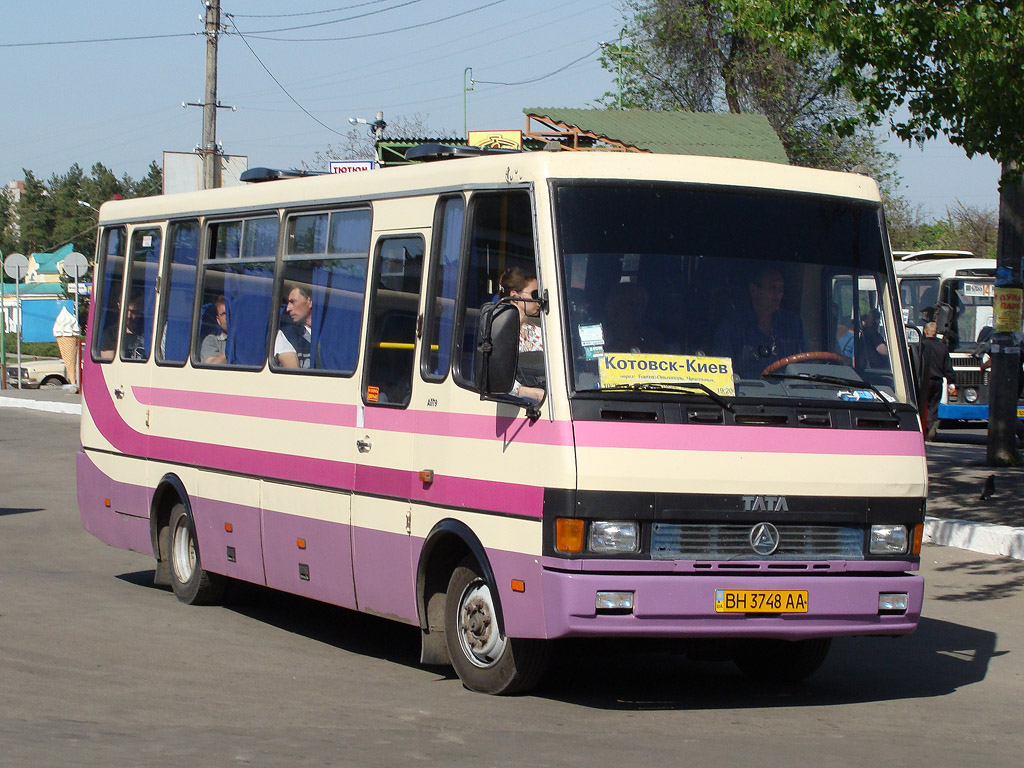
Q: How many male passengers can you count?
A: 3